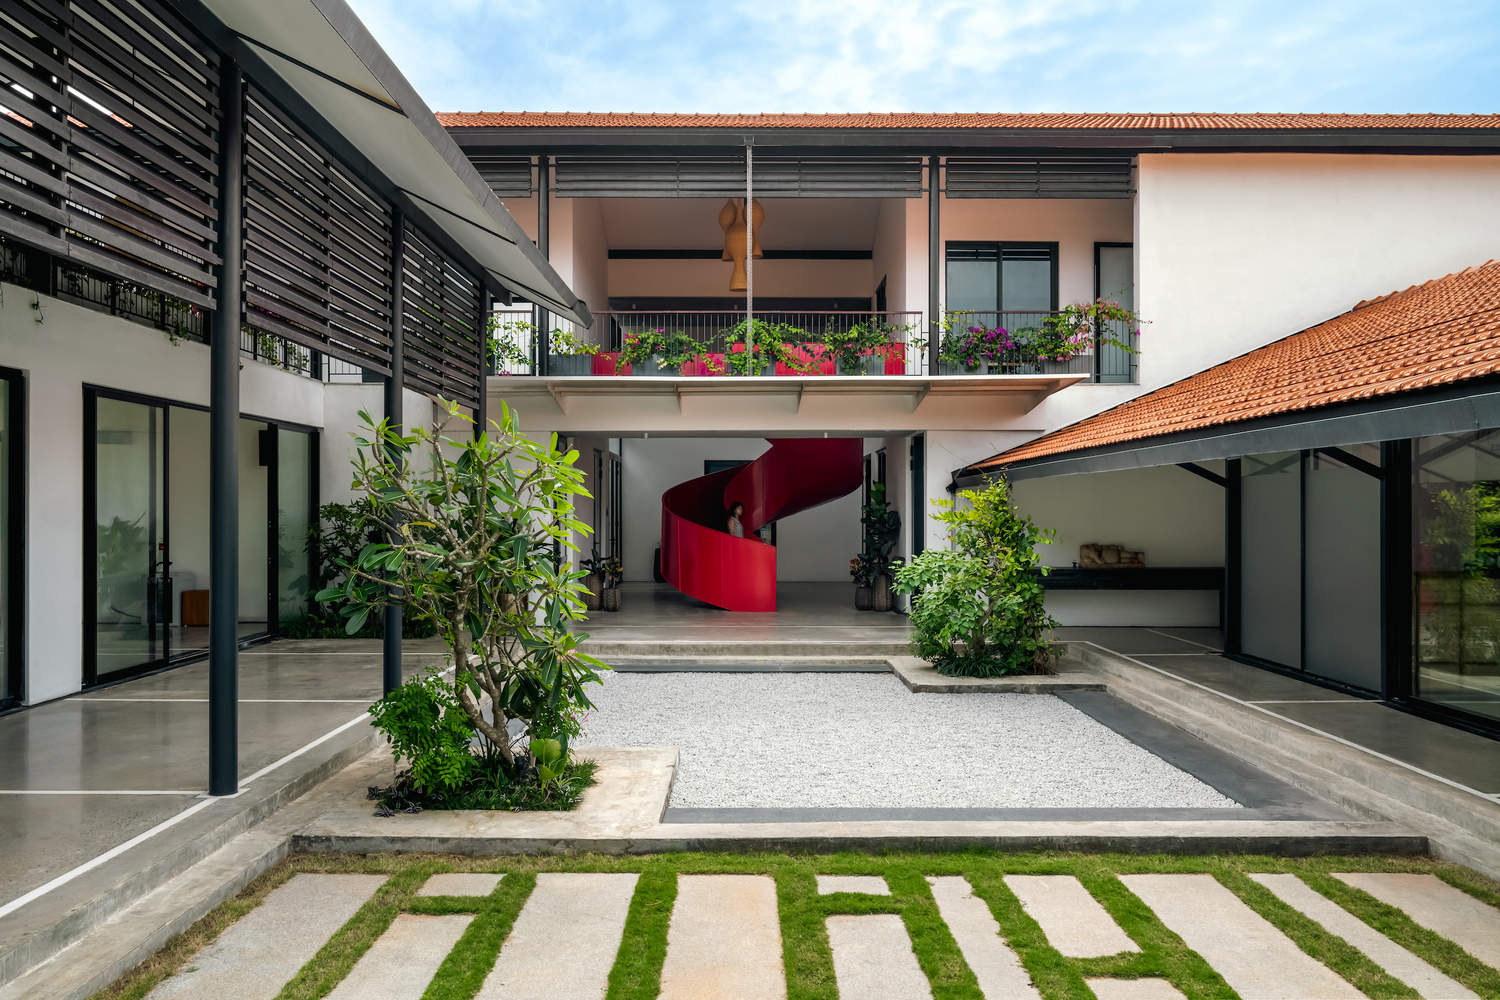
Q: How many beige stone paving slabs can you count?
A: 13